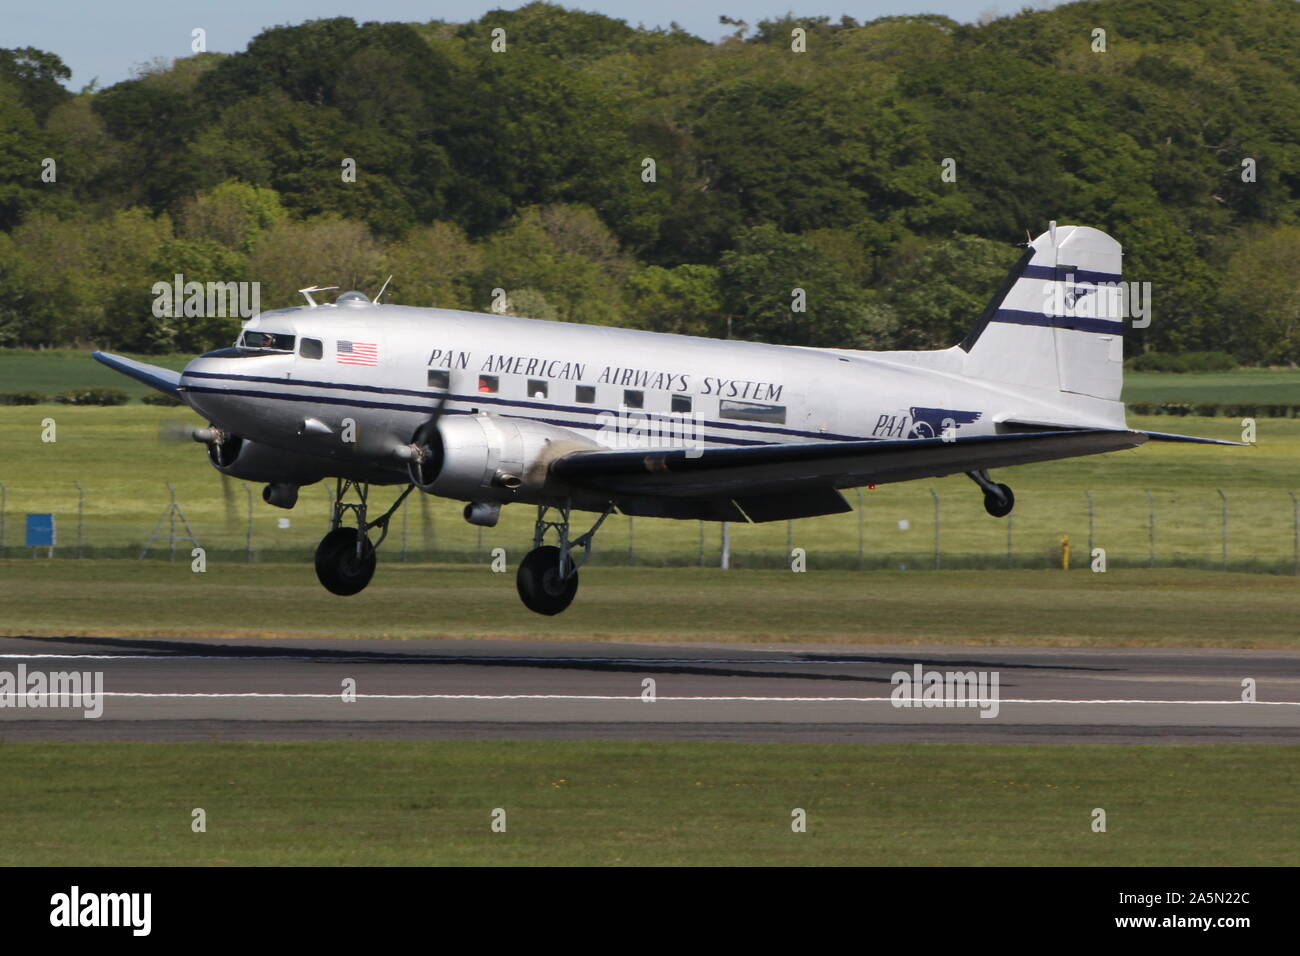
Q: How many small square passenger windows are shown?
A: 6